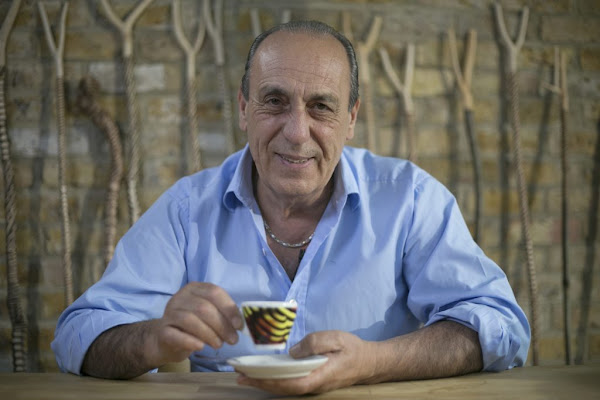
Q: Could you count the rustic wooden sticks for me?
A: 12